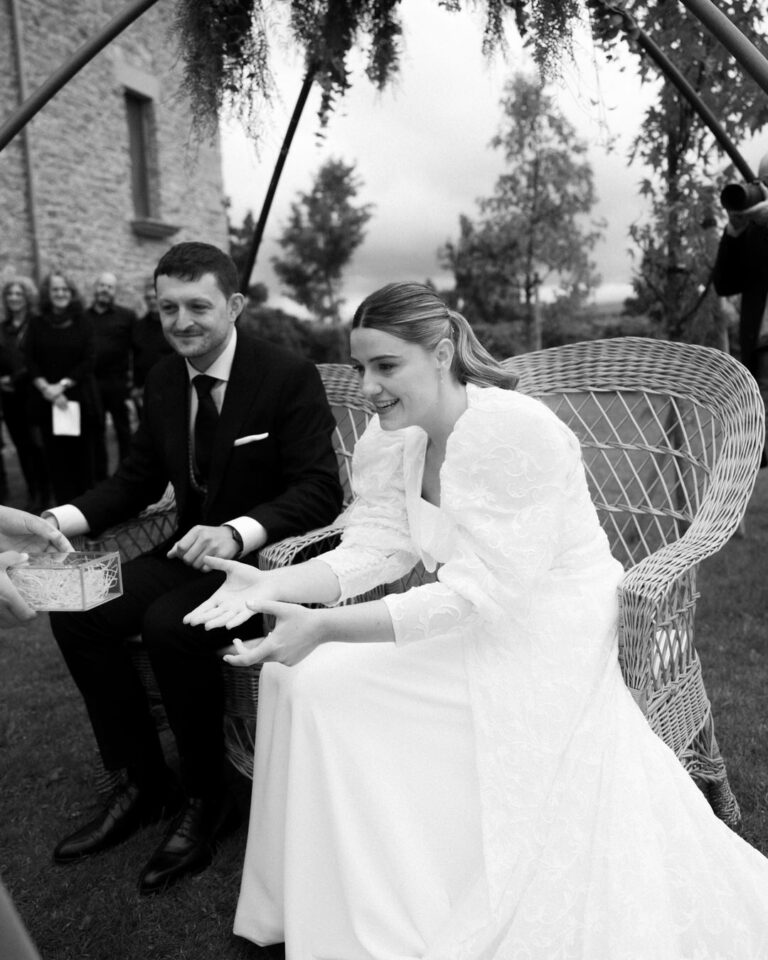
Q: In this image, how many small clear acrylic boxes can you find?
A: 1